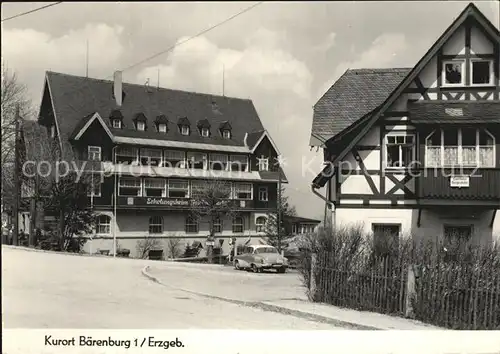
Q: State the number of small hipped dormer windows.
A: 6